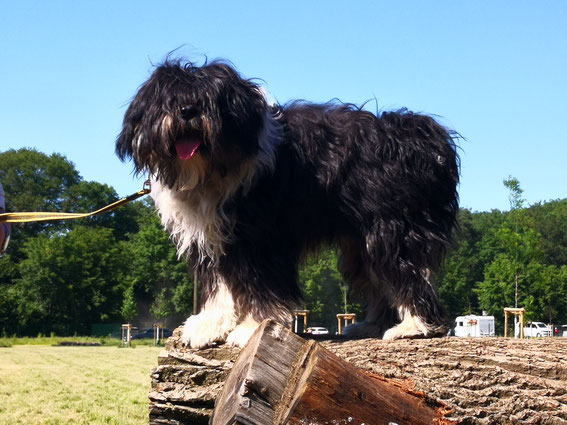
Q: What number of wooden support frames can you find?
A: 5